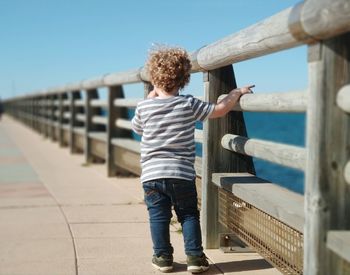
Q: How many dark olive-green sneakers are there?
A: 2